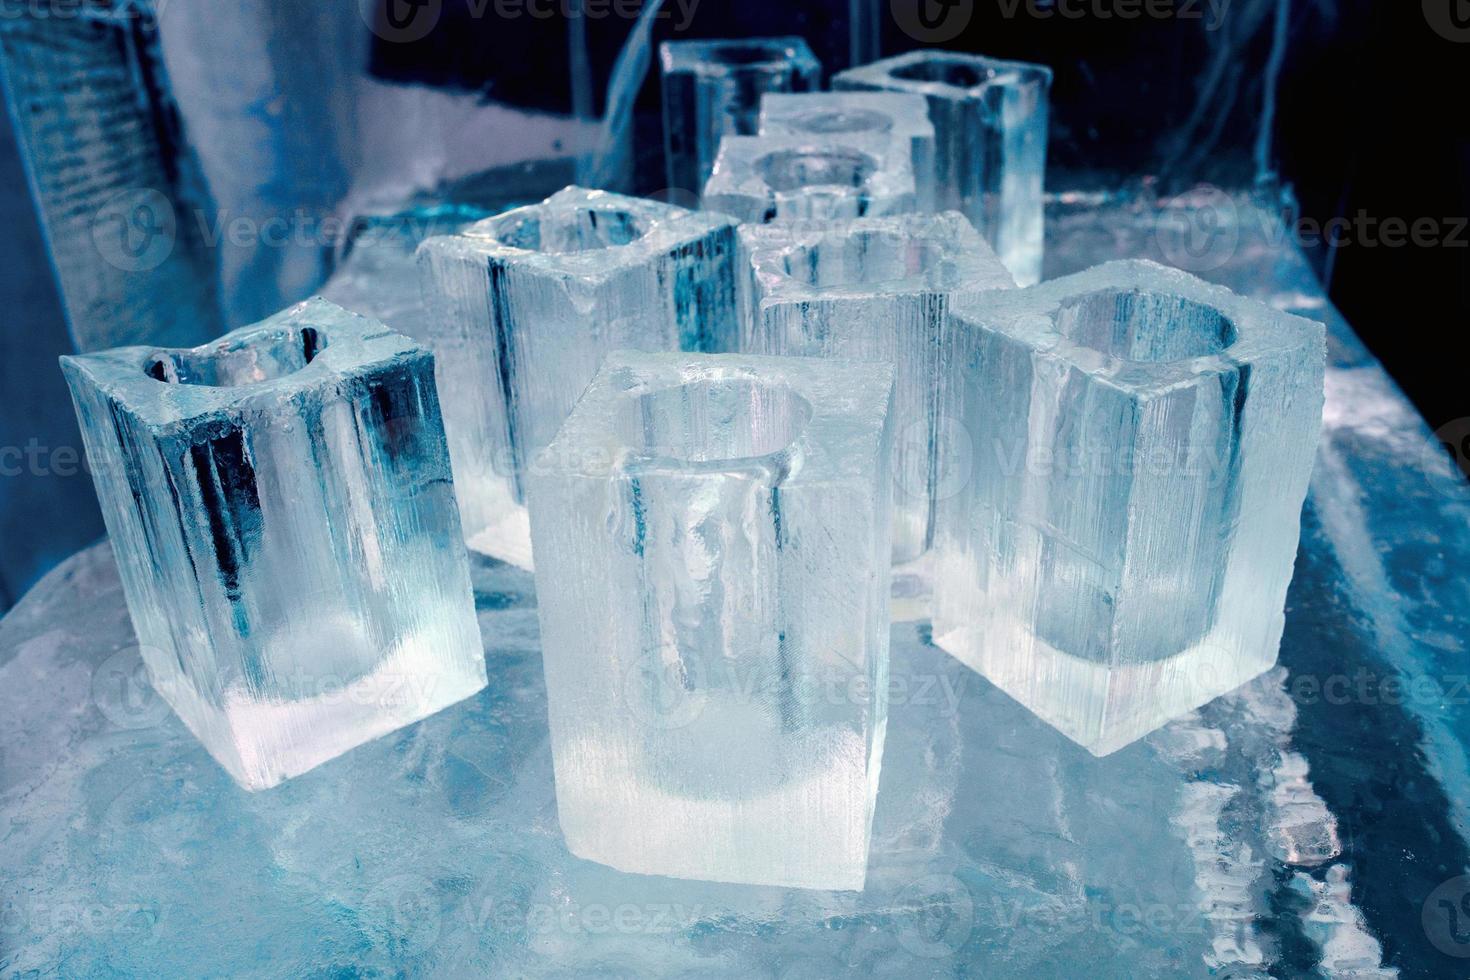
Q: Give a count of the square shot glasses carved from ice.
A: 9